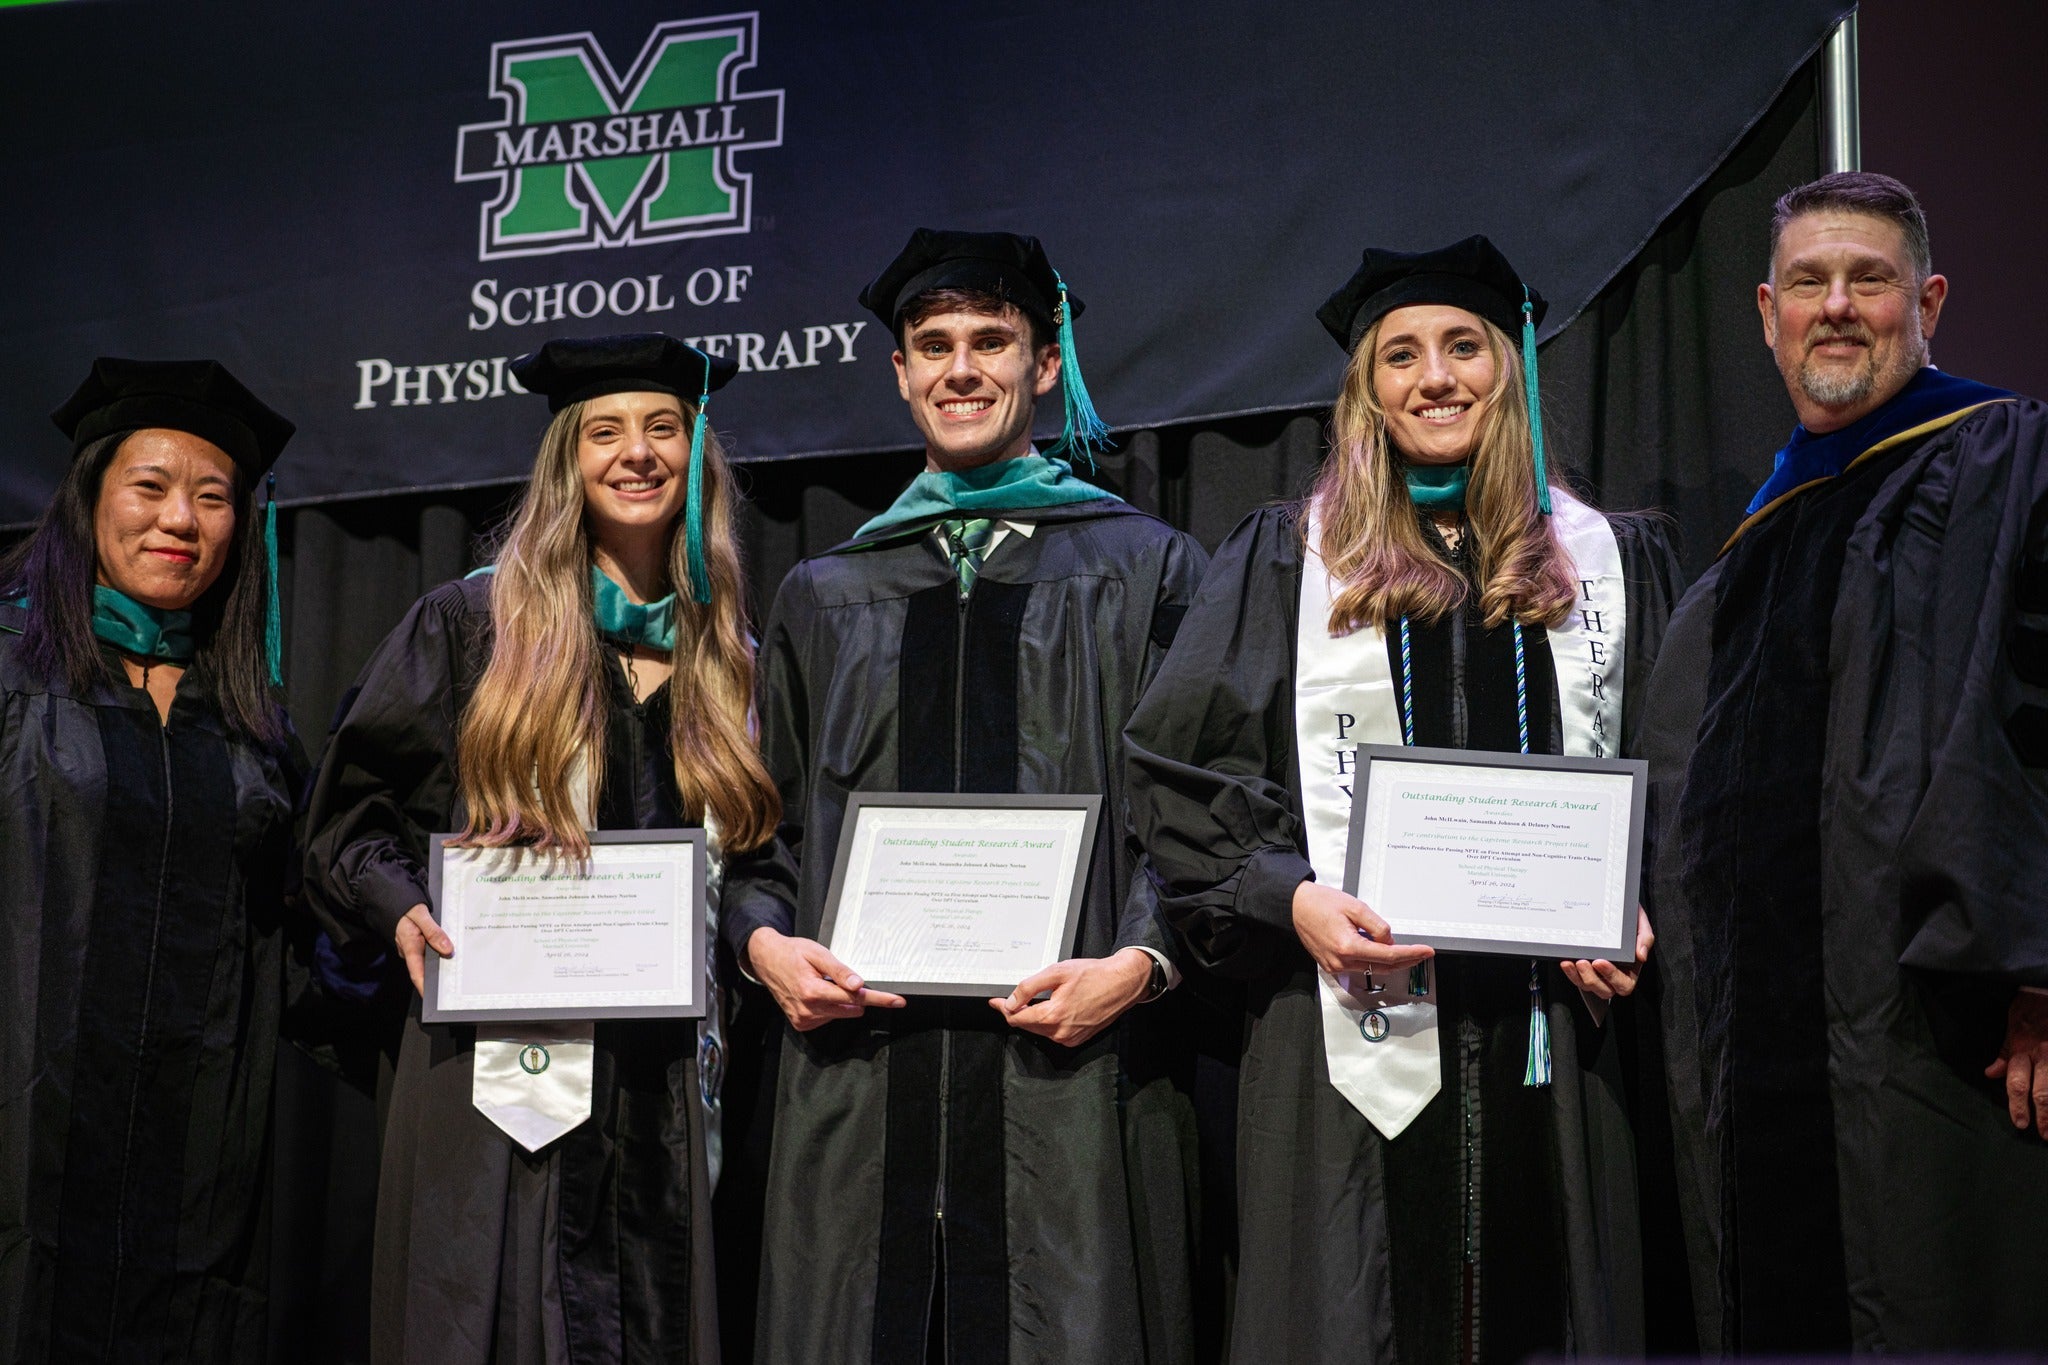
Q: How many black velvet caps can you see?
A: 4